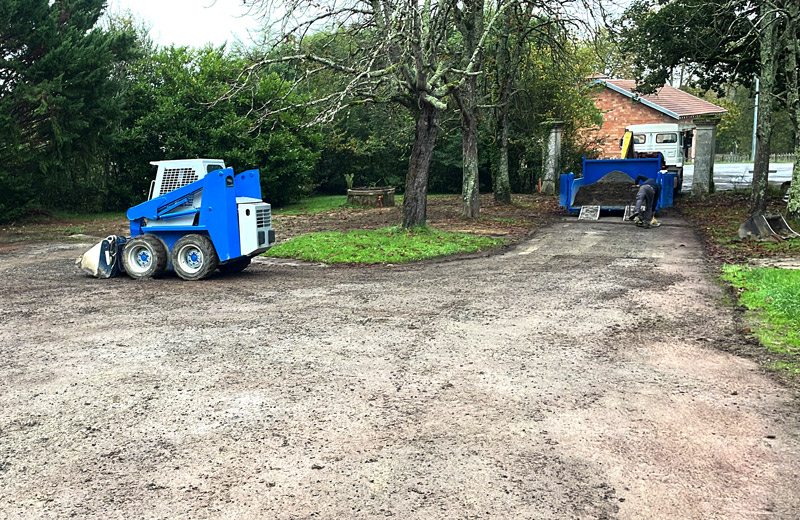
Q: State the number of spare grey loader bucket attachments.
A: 1